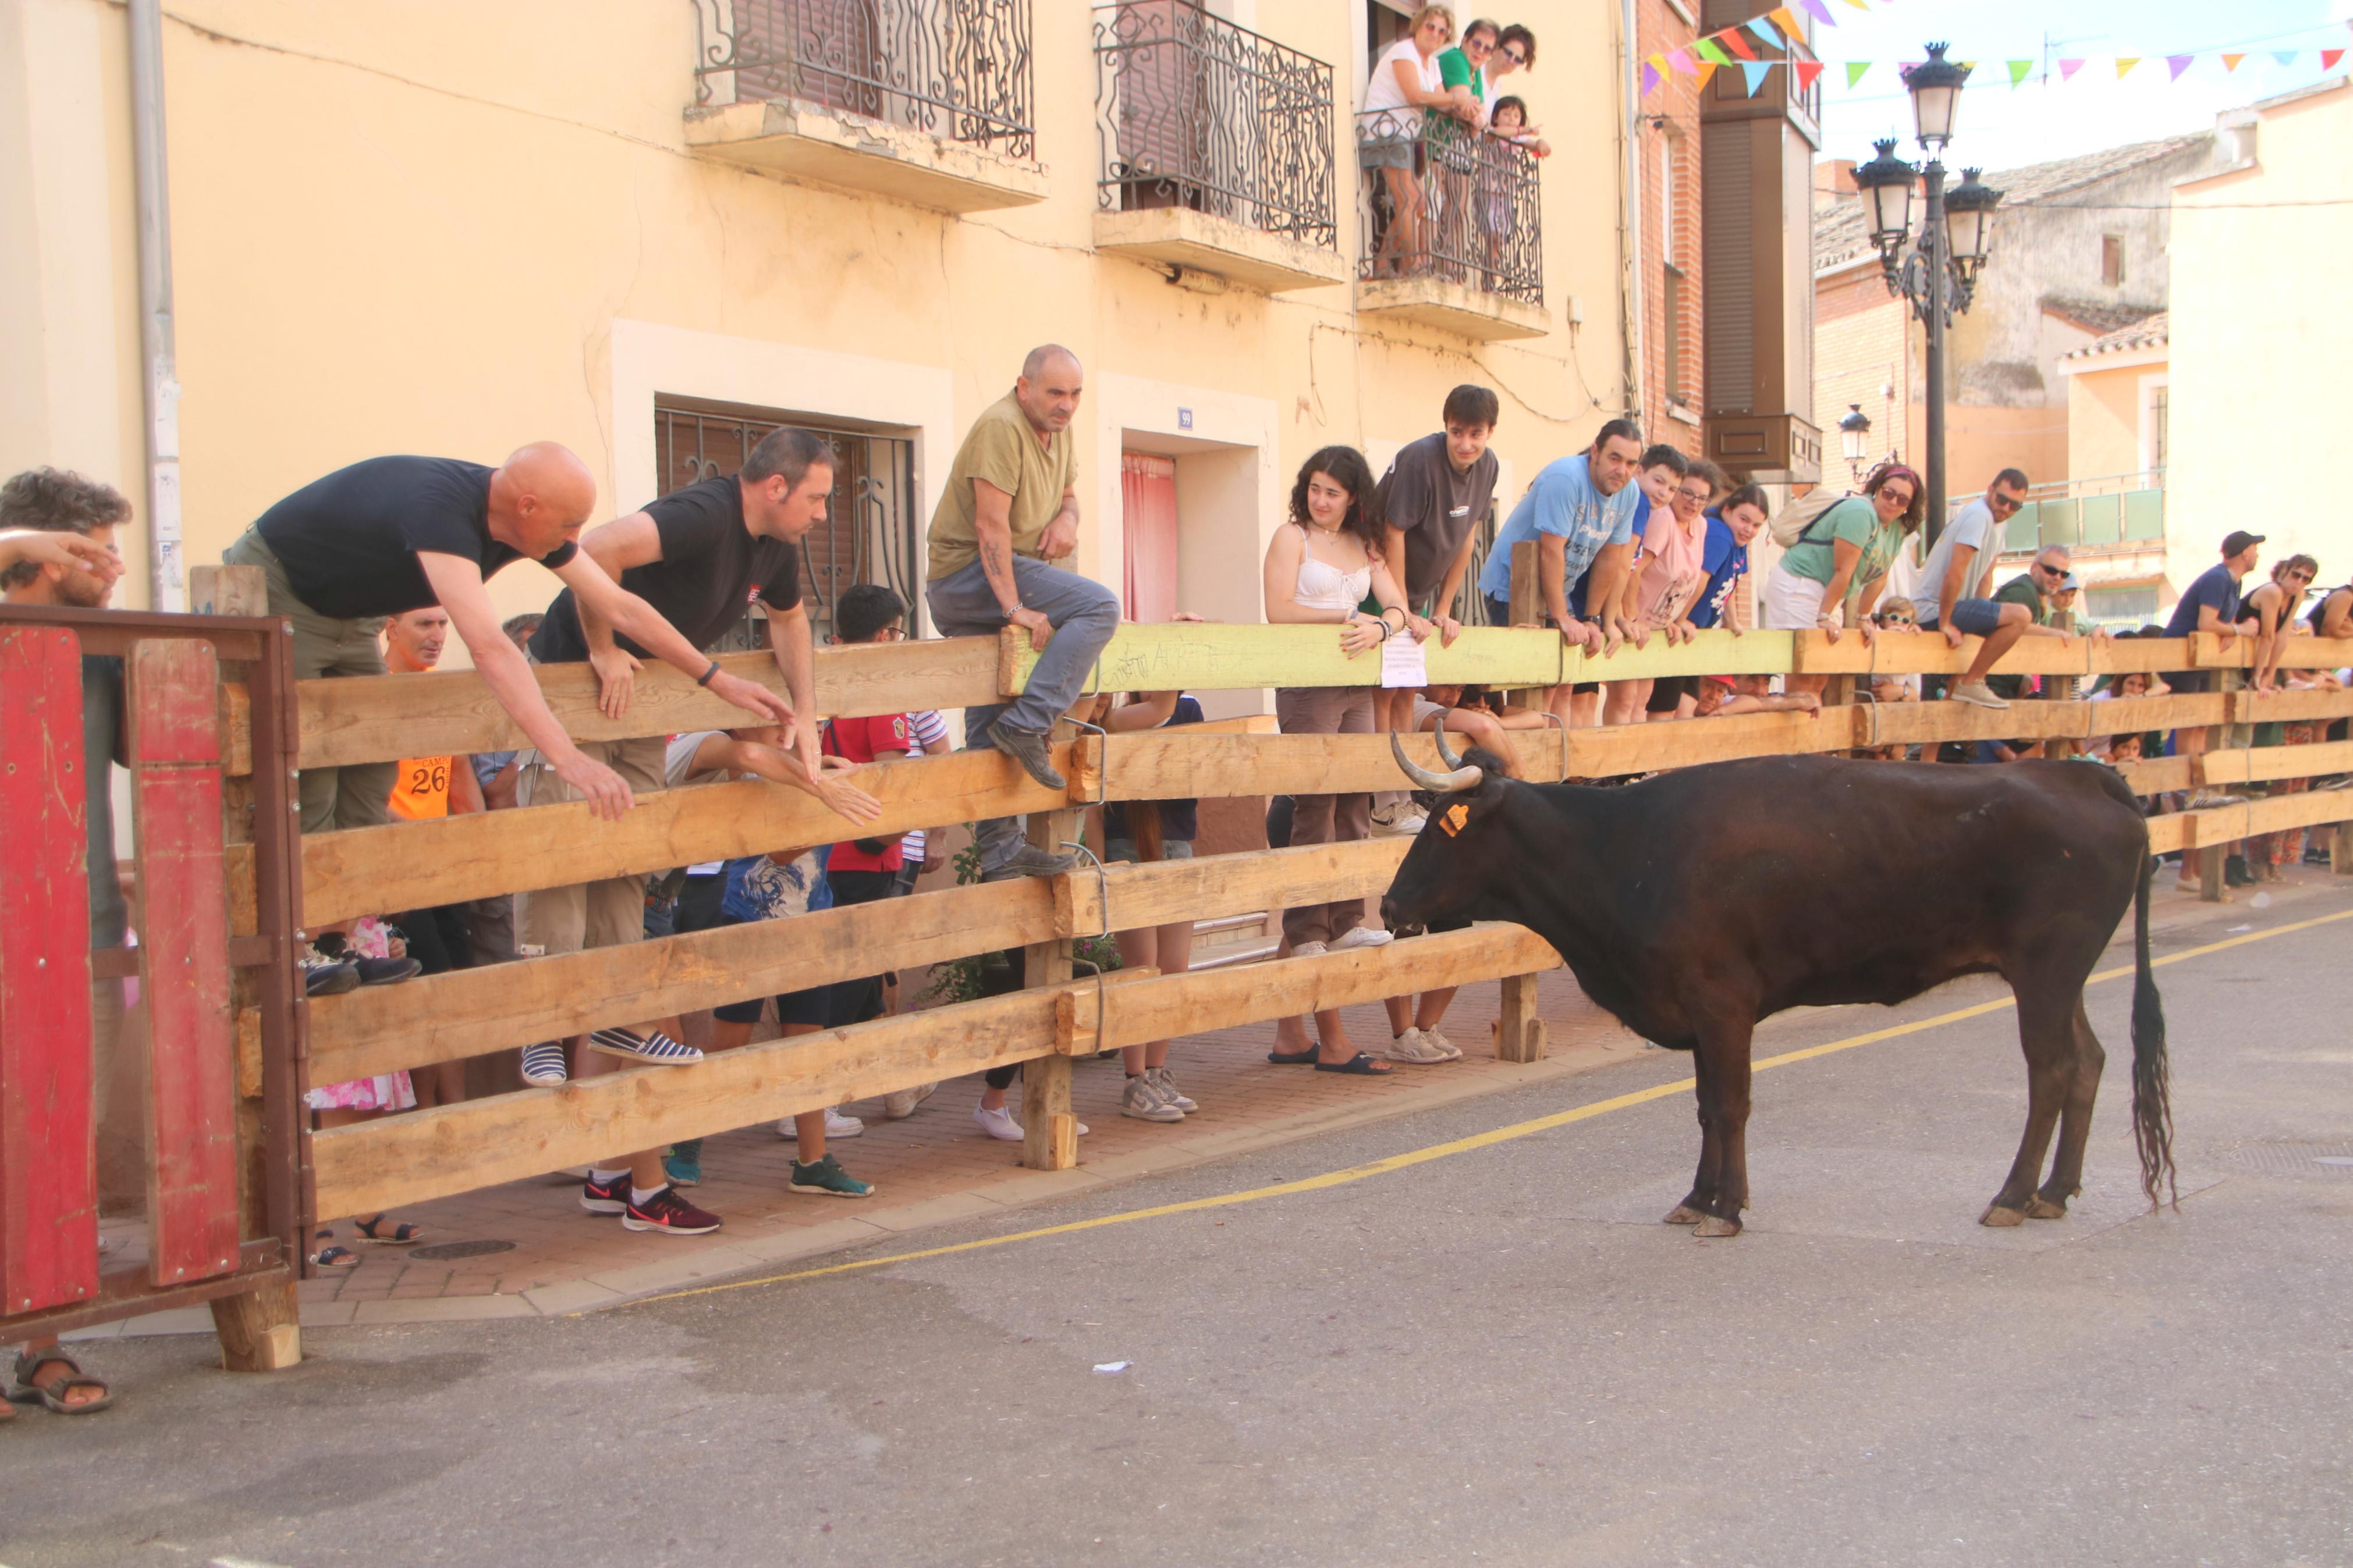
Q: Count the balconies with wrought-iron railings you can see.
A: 3